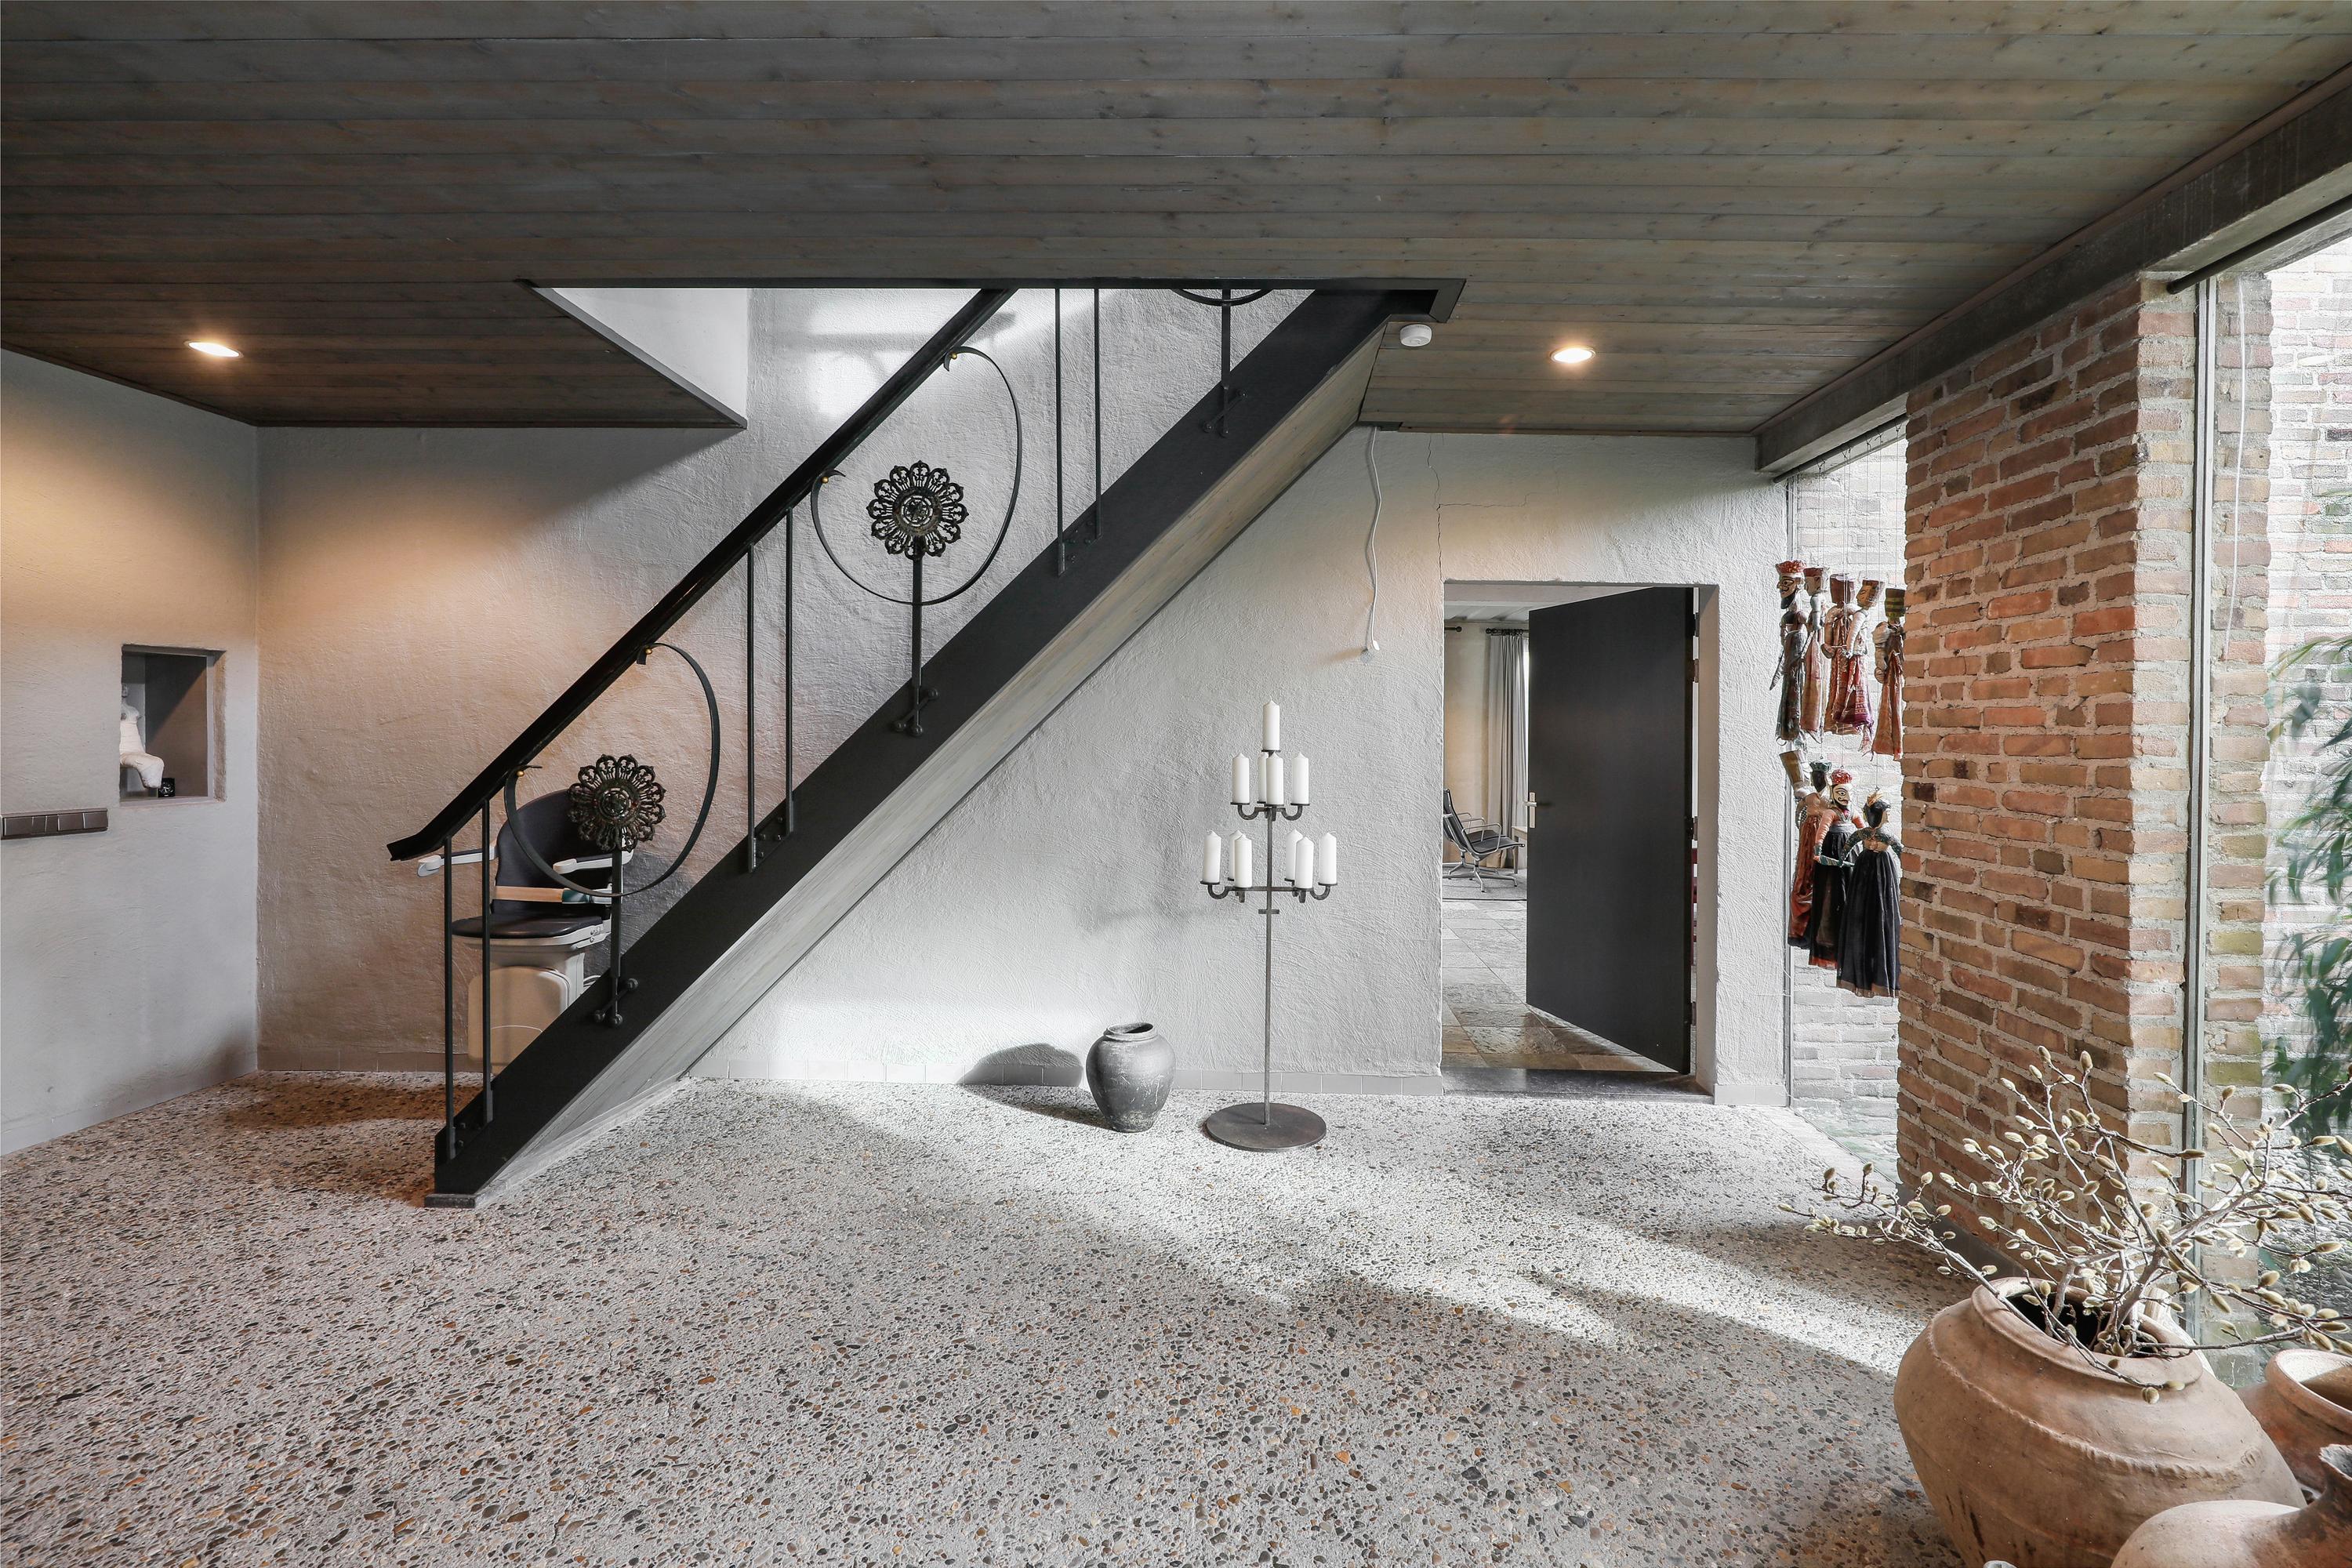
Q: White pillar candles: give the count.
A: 11